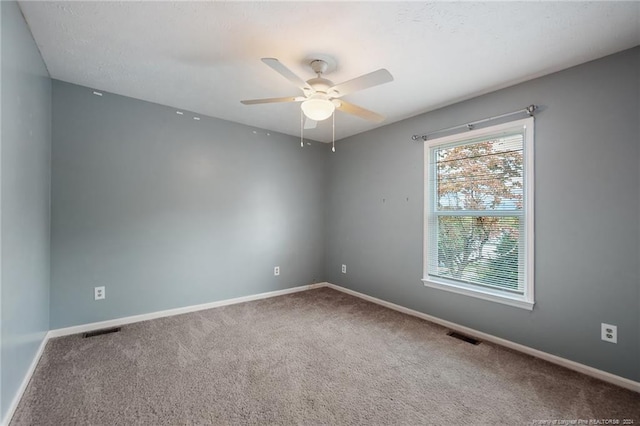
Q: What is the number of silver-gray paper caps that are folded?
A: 0